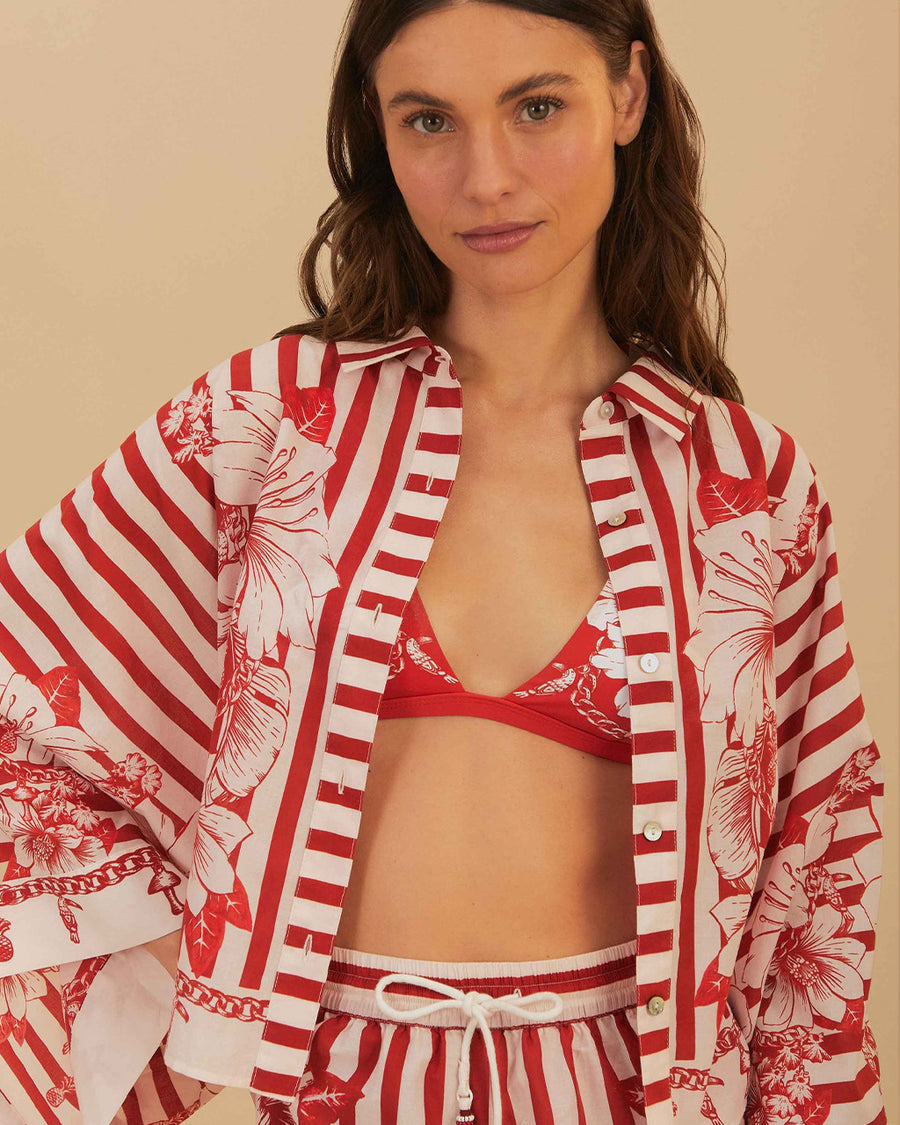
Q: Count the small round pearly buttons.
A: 5